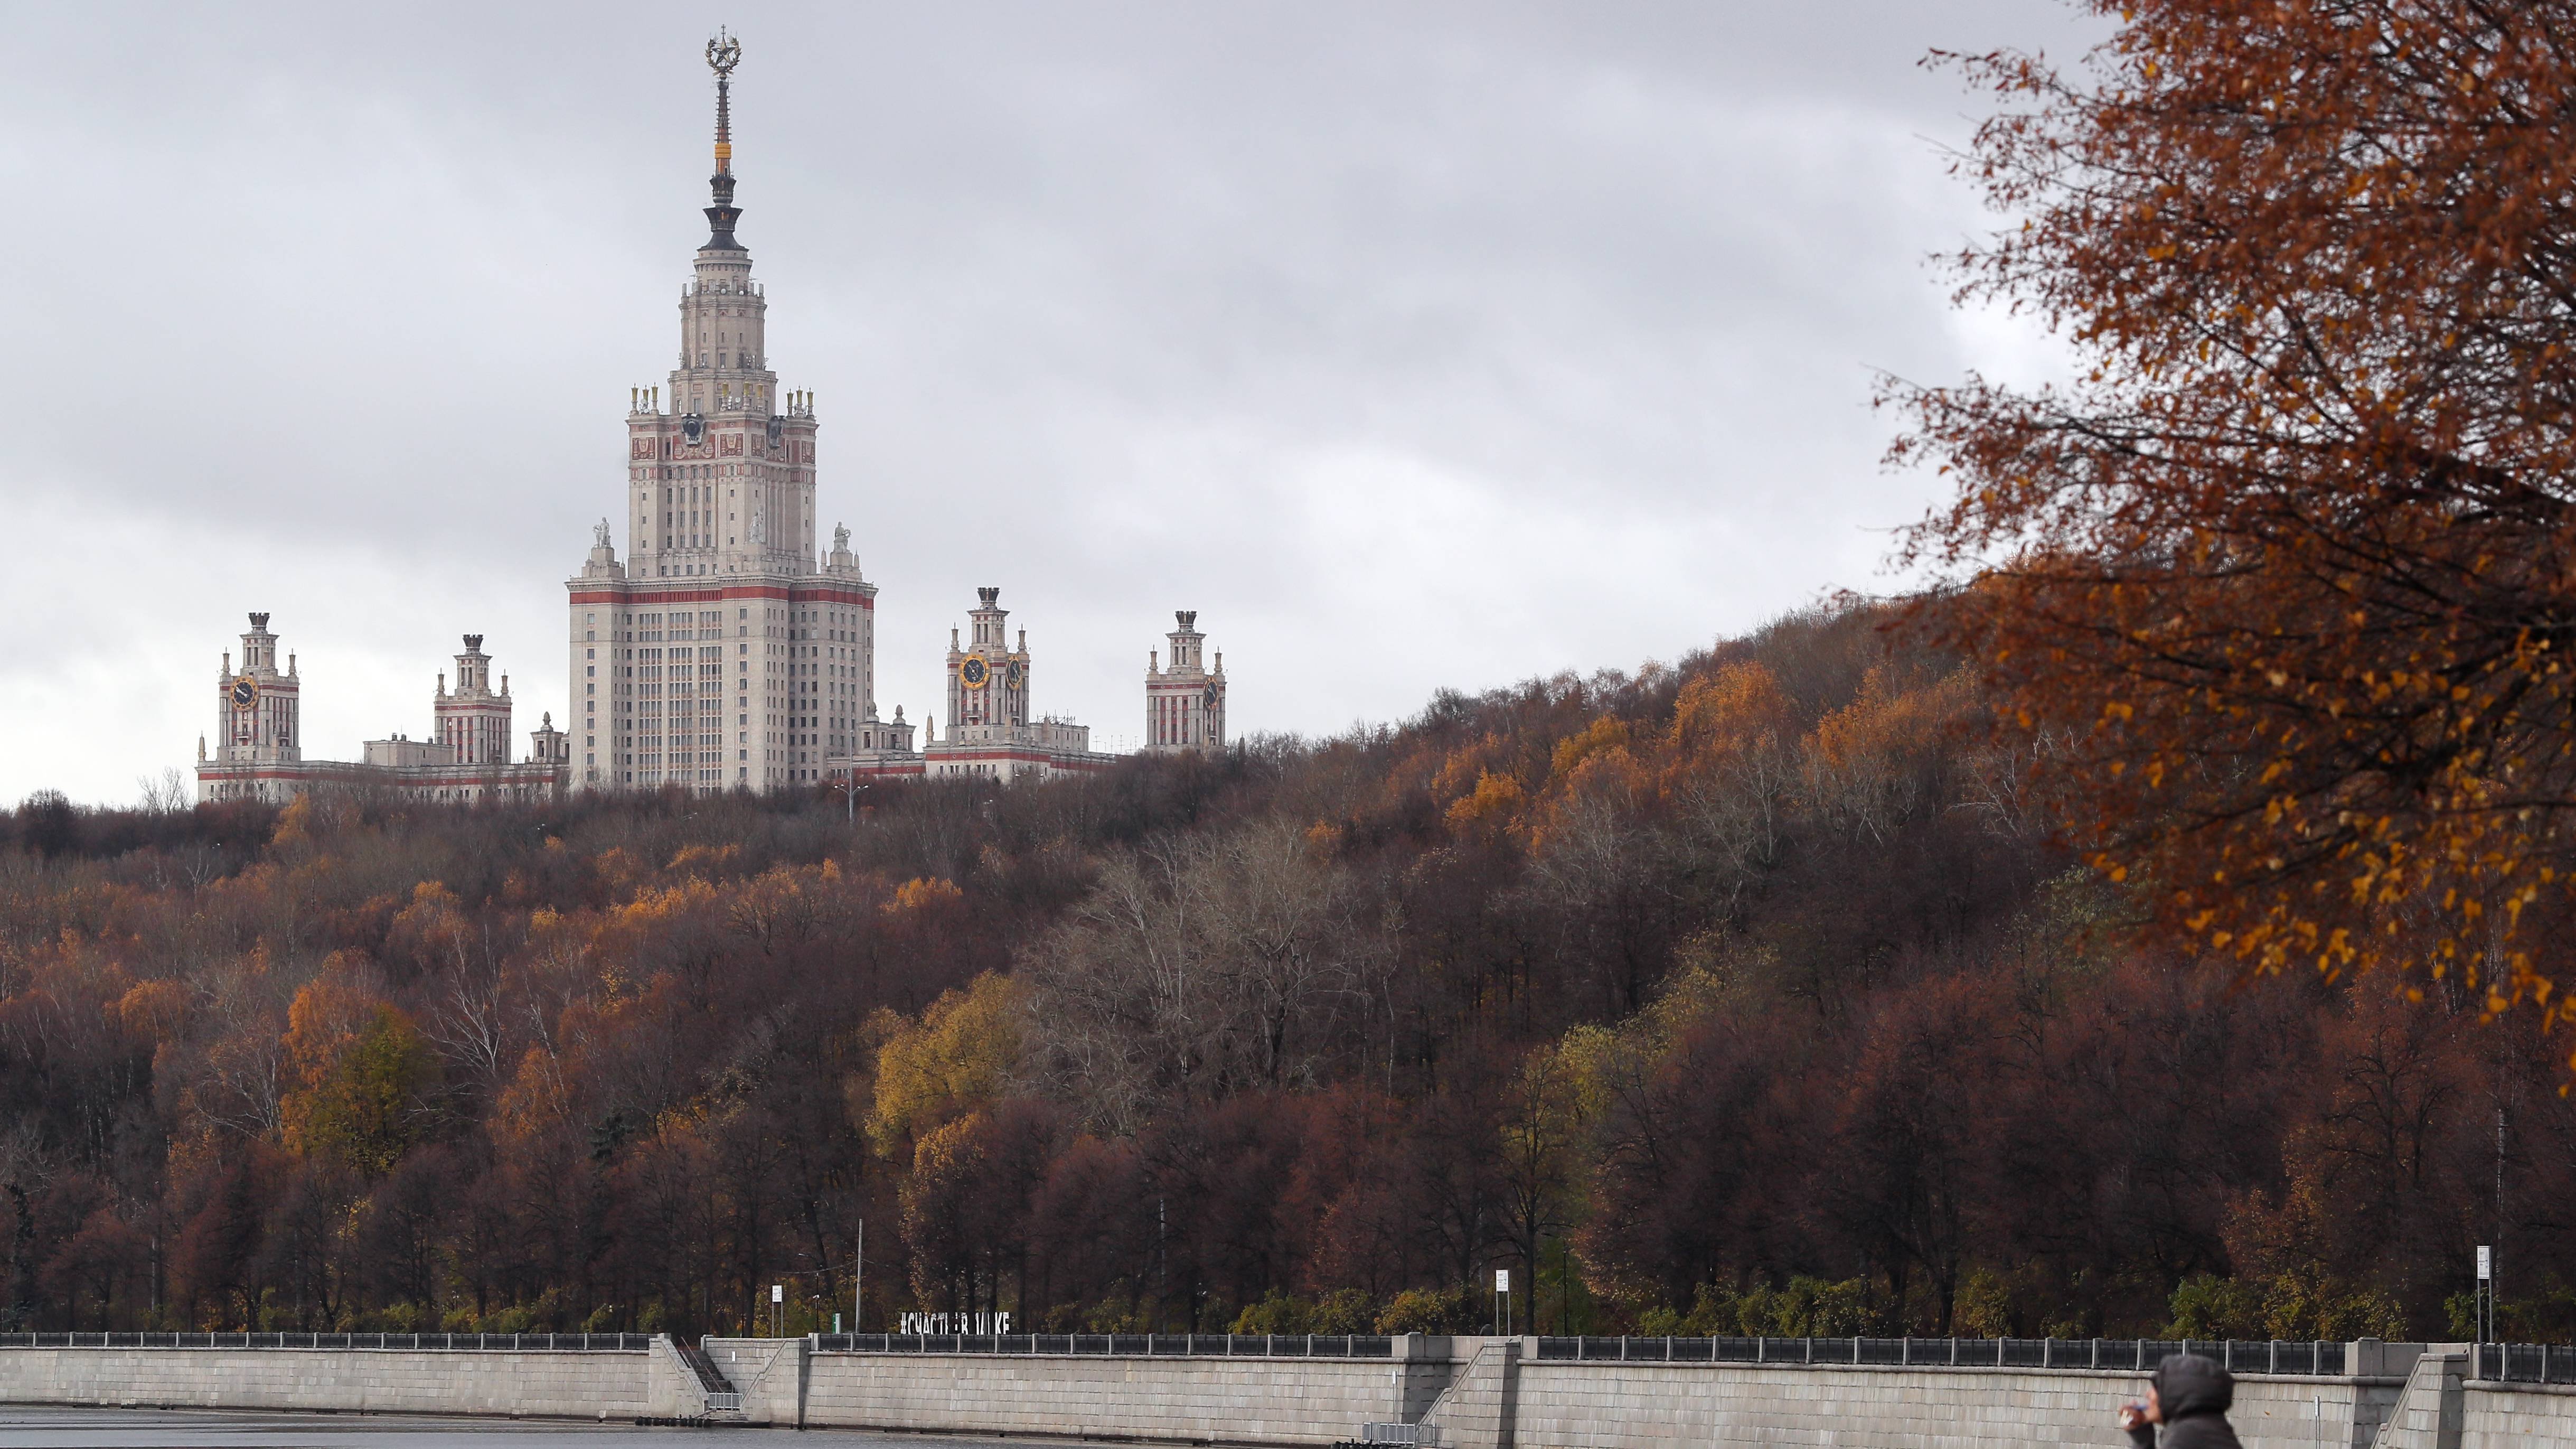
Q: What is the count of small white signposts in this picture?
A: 3